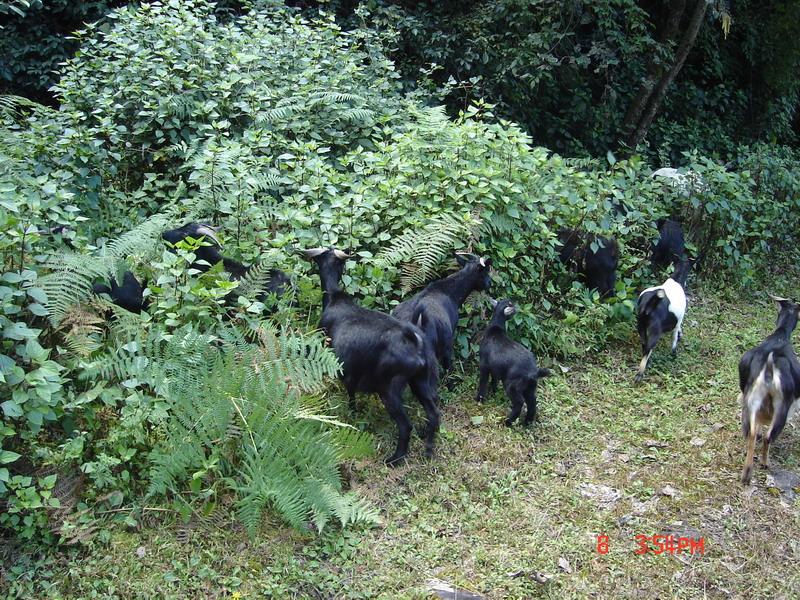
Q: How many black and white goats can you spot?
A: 2